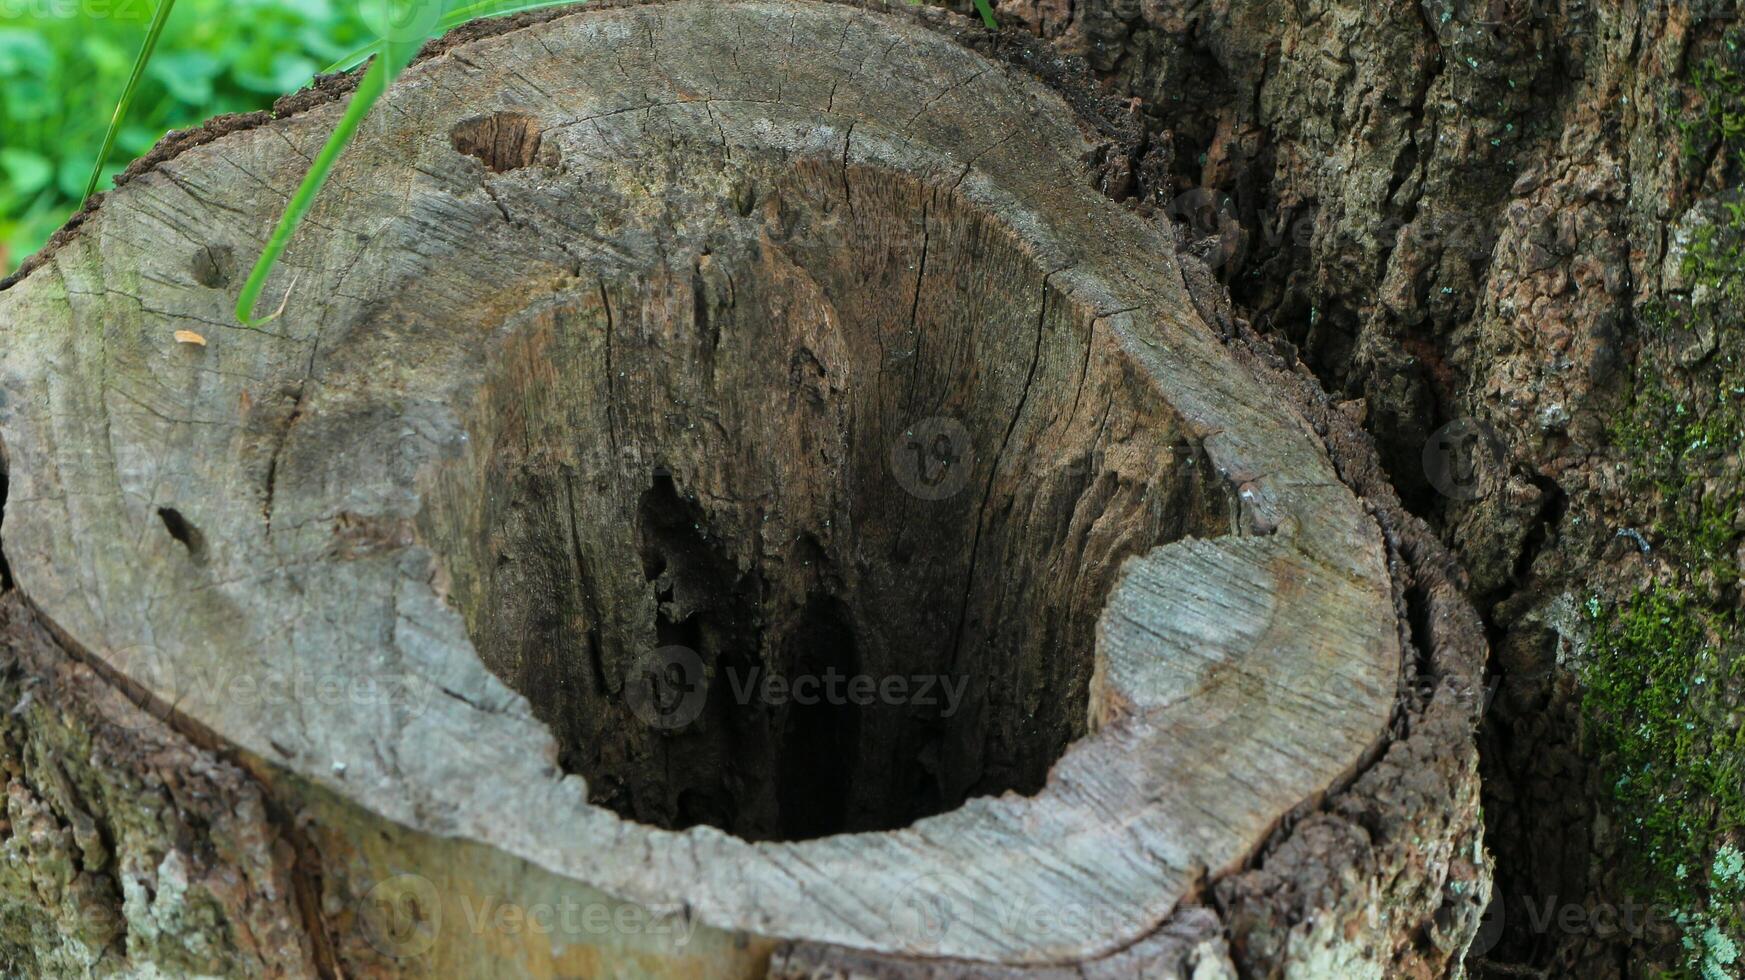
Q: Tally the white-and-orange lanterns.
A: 0